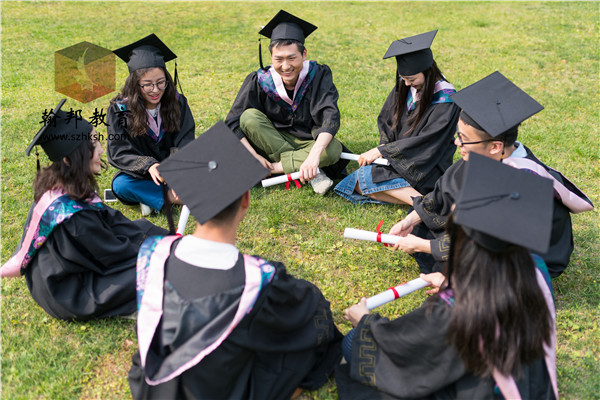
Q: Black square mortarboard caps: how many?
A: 7